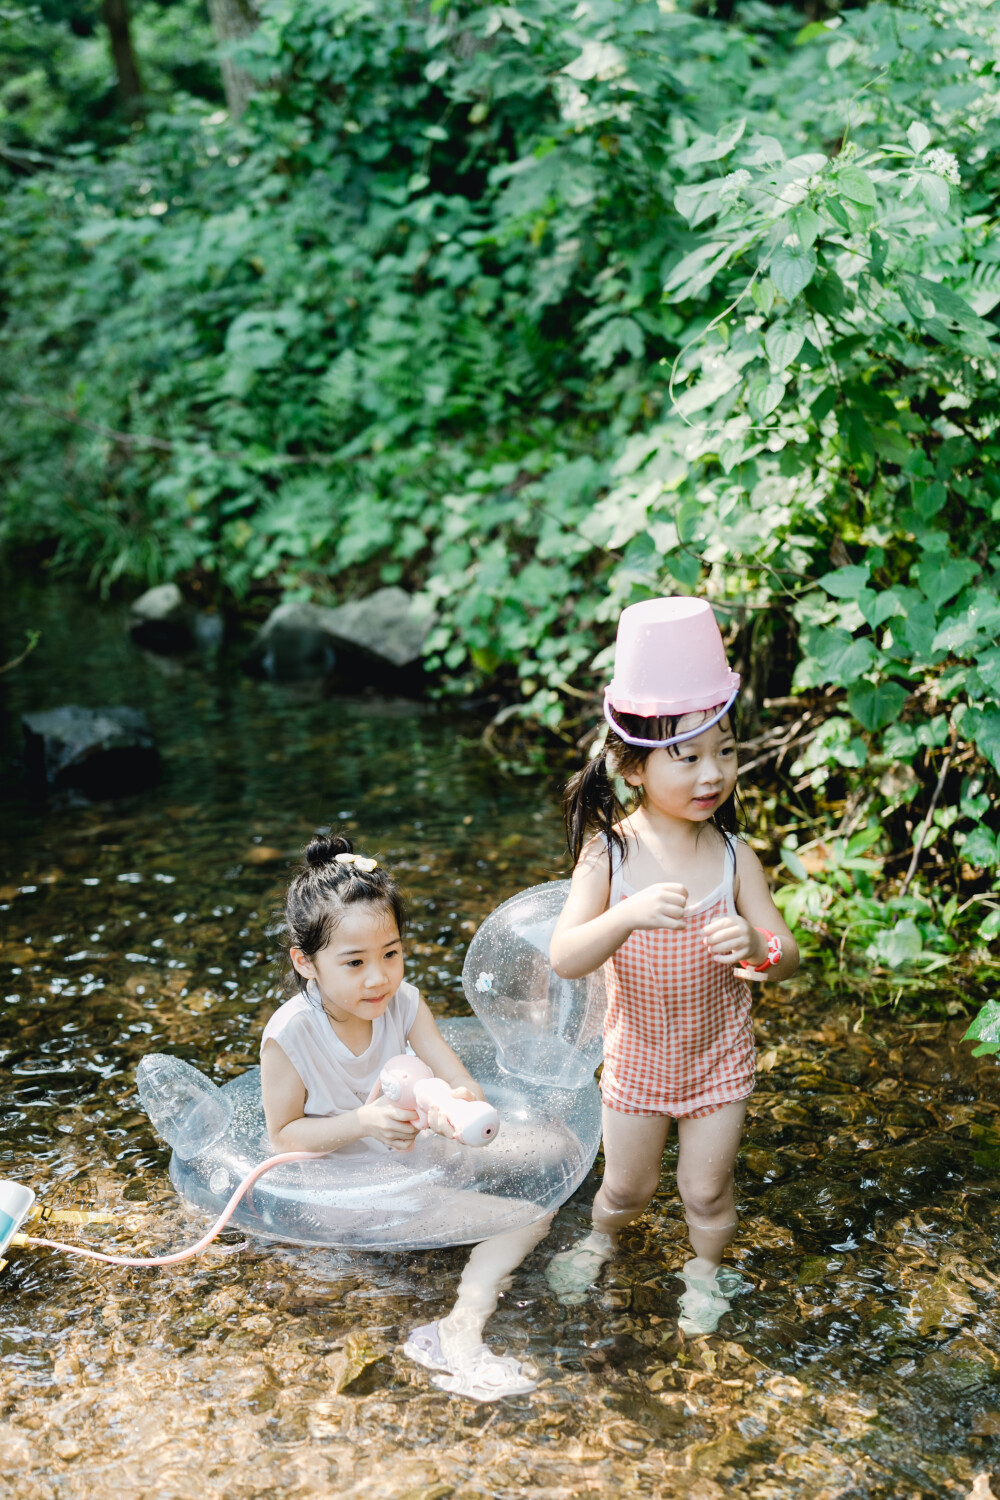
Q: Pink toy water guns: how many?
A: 1